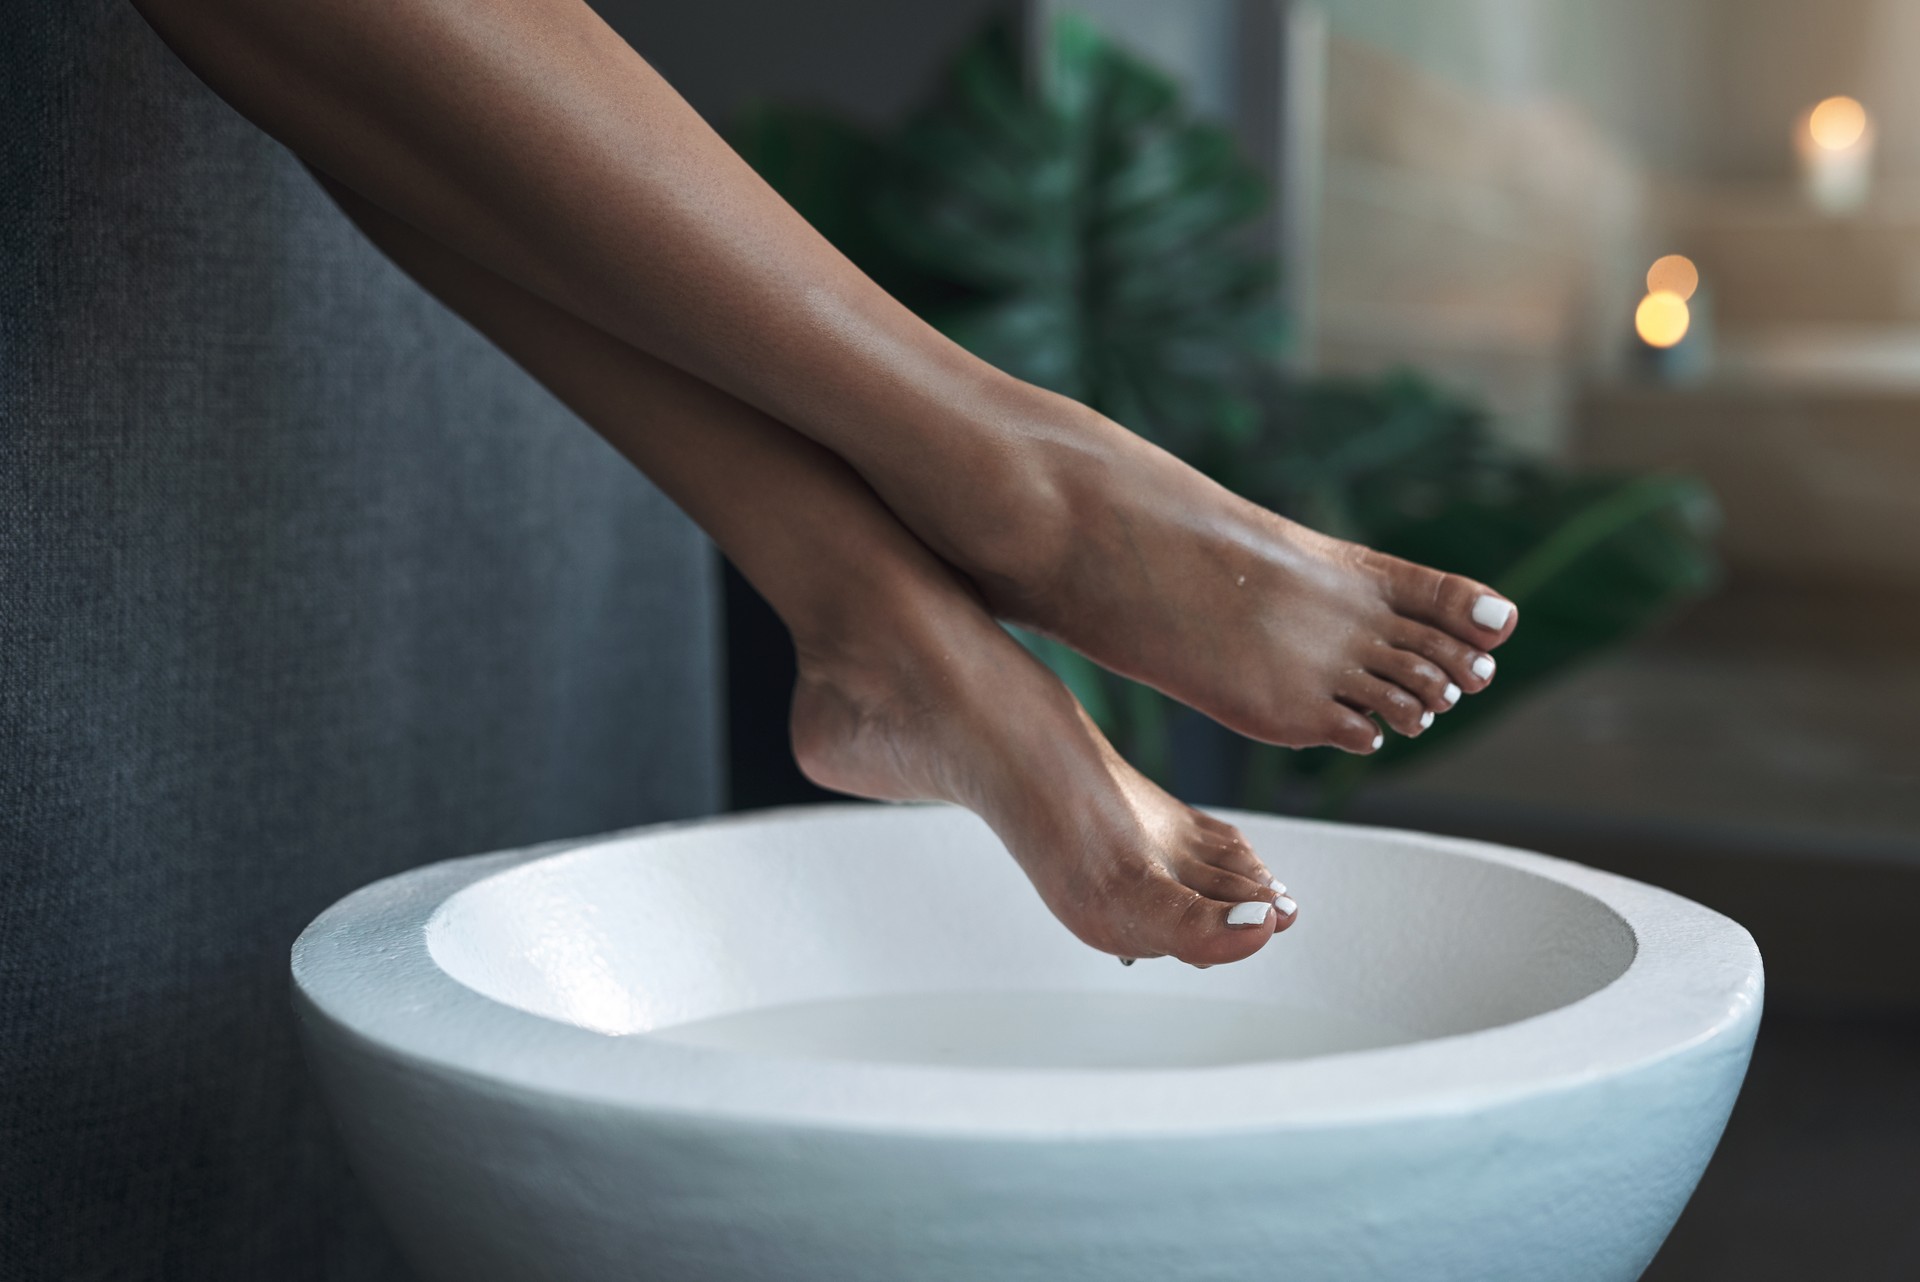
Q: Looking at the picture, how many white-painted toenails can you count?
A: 8